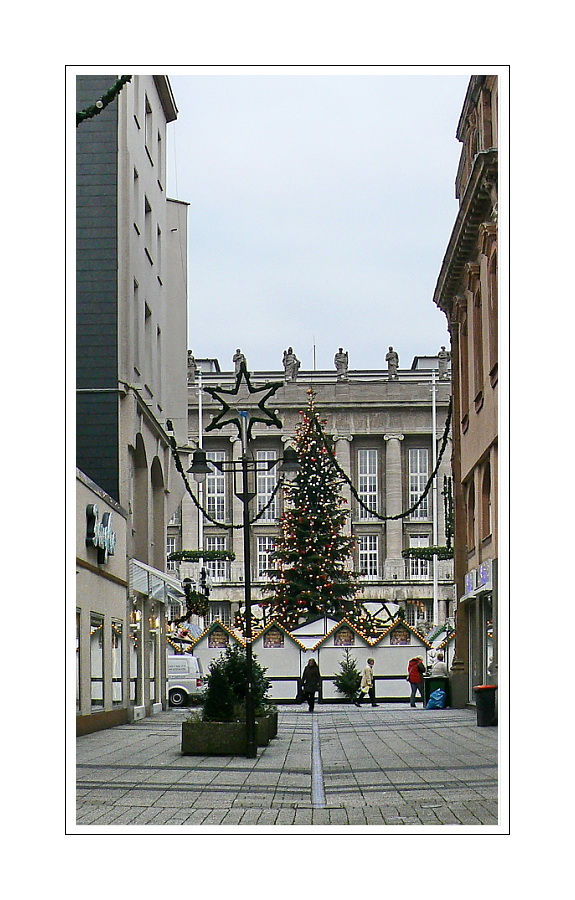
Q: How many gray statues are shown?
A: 6